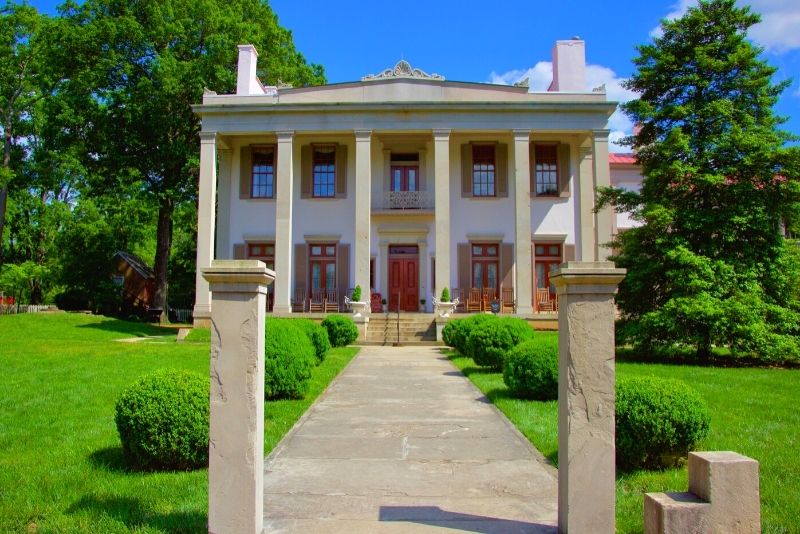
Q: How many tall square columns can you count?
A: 6